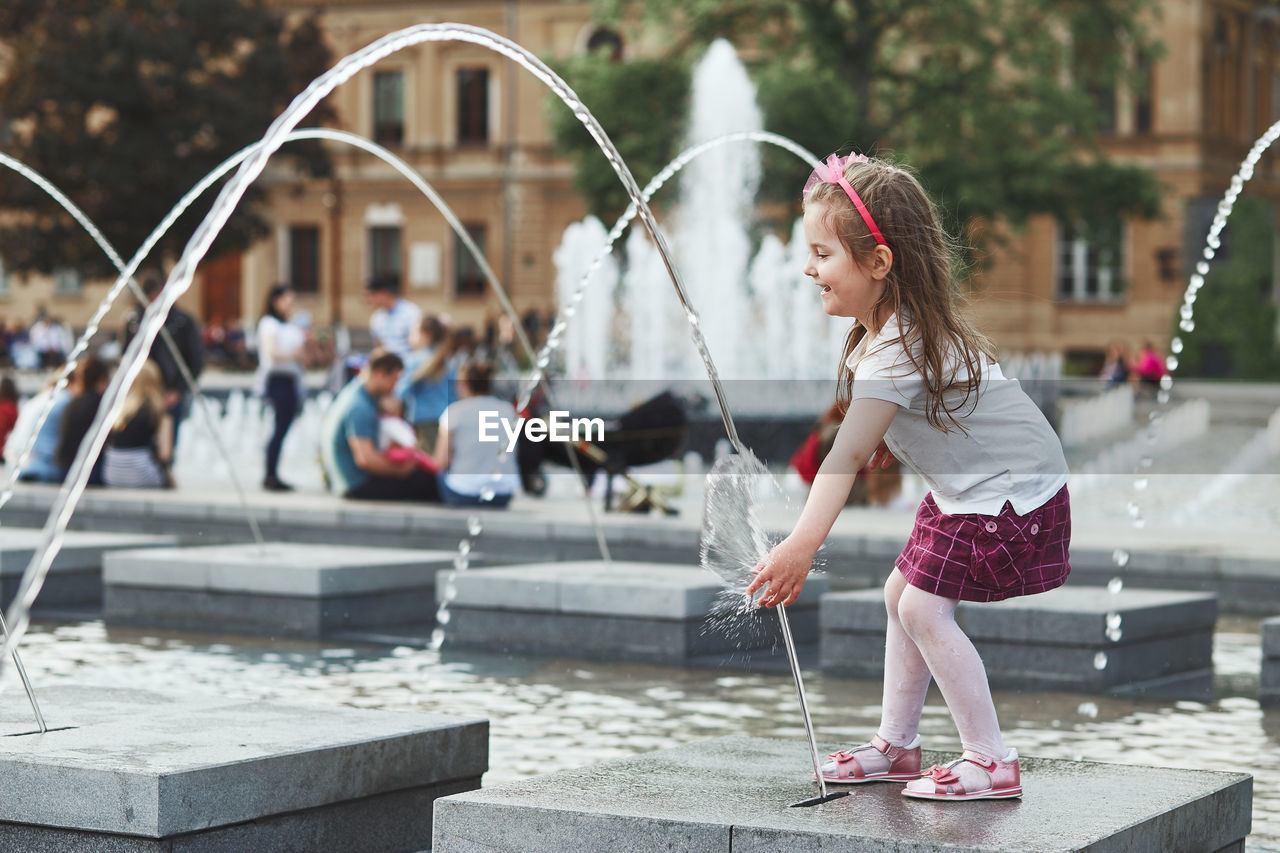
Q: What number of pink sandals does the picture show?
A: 2